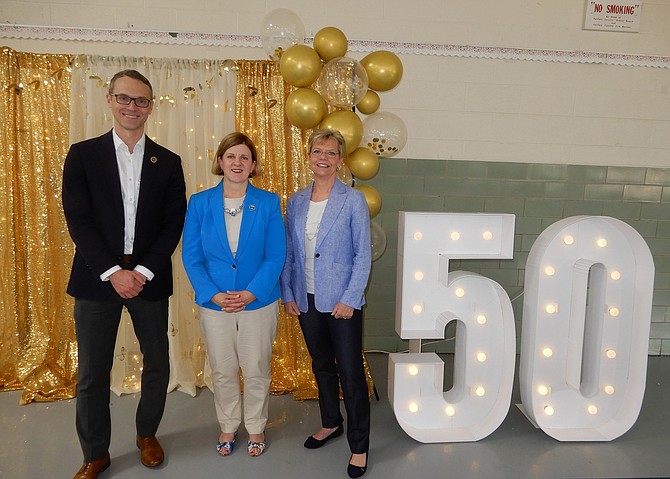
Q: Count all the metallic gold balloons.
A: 8